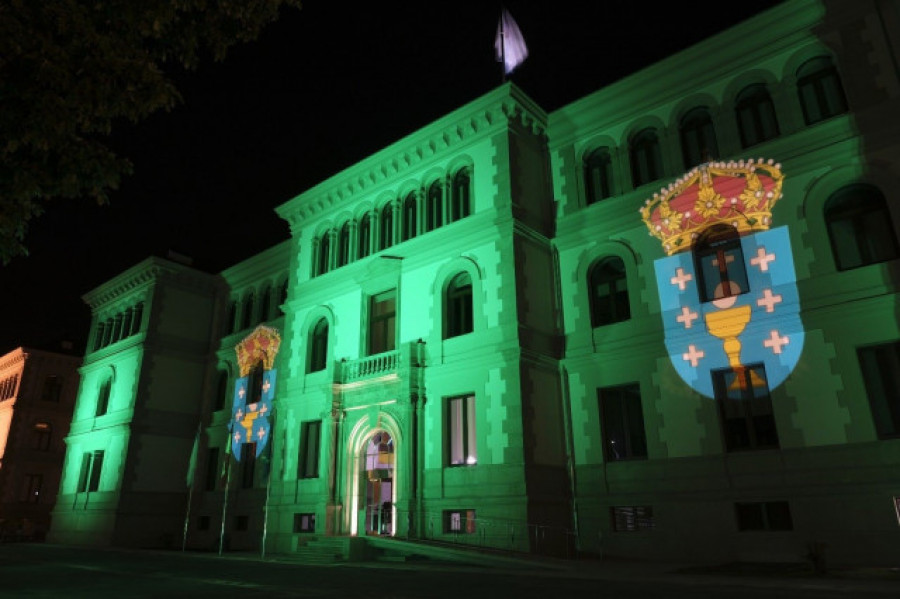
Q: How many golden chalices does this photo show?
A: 2